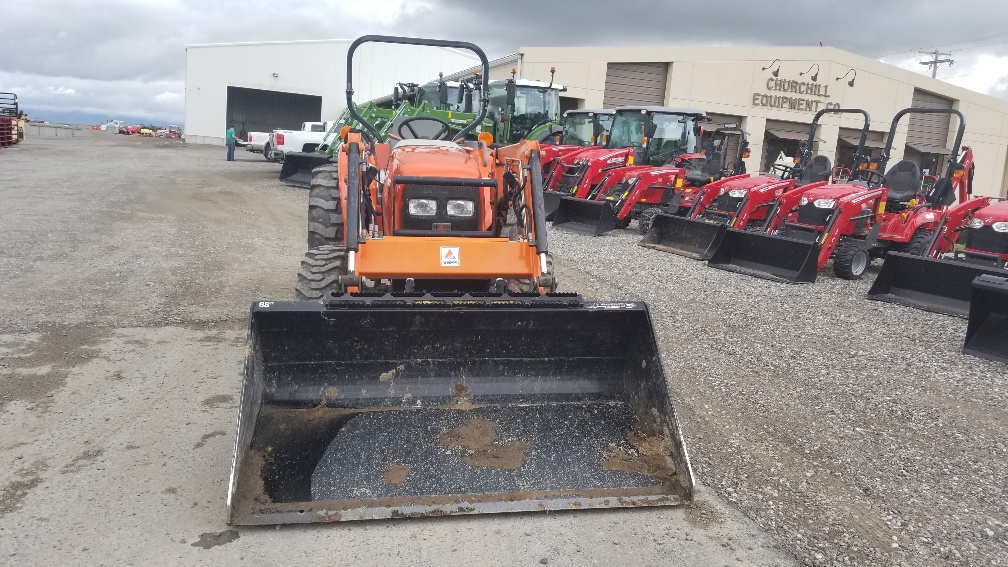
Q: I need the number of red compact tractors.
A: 6